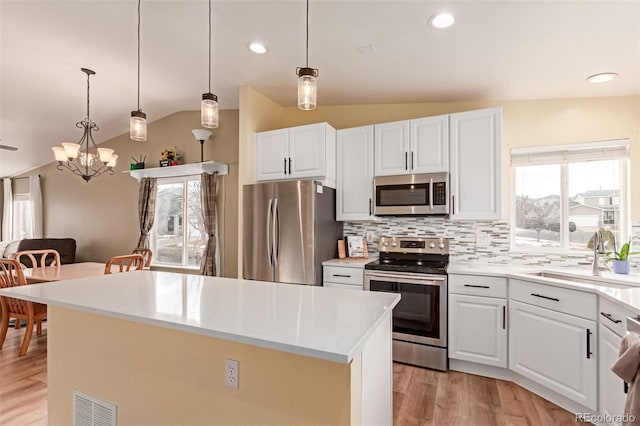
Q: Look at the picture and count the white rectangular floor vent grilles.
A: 1